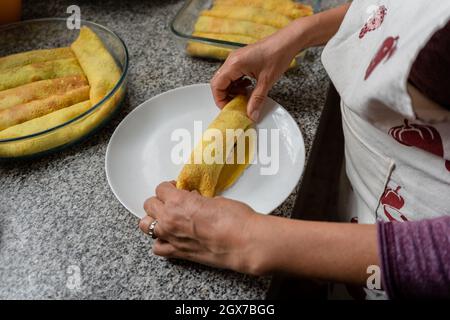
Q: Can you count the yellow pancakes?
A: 11